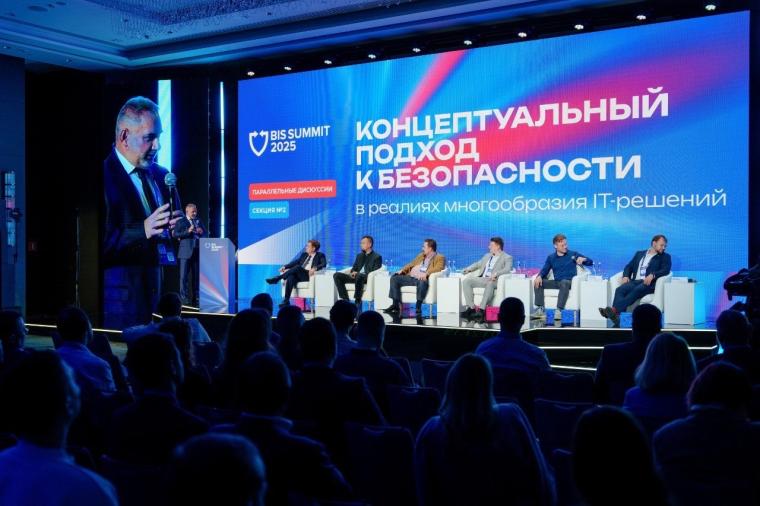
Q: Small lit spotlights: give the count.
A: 10